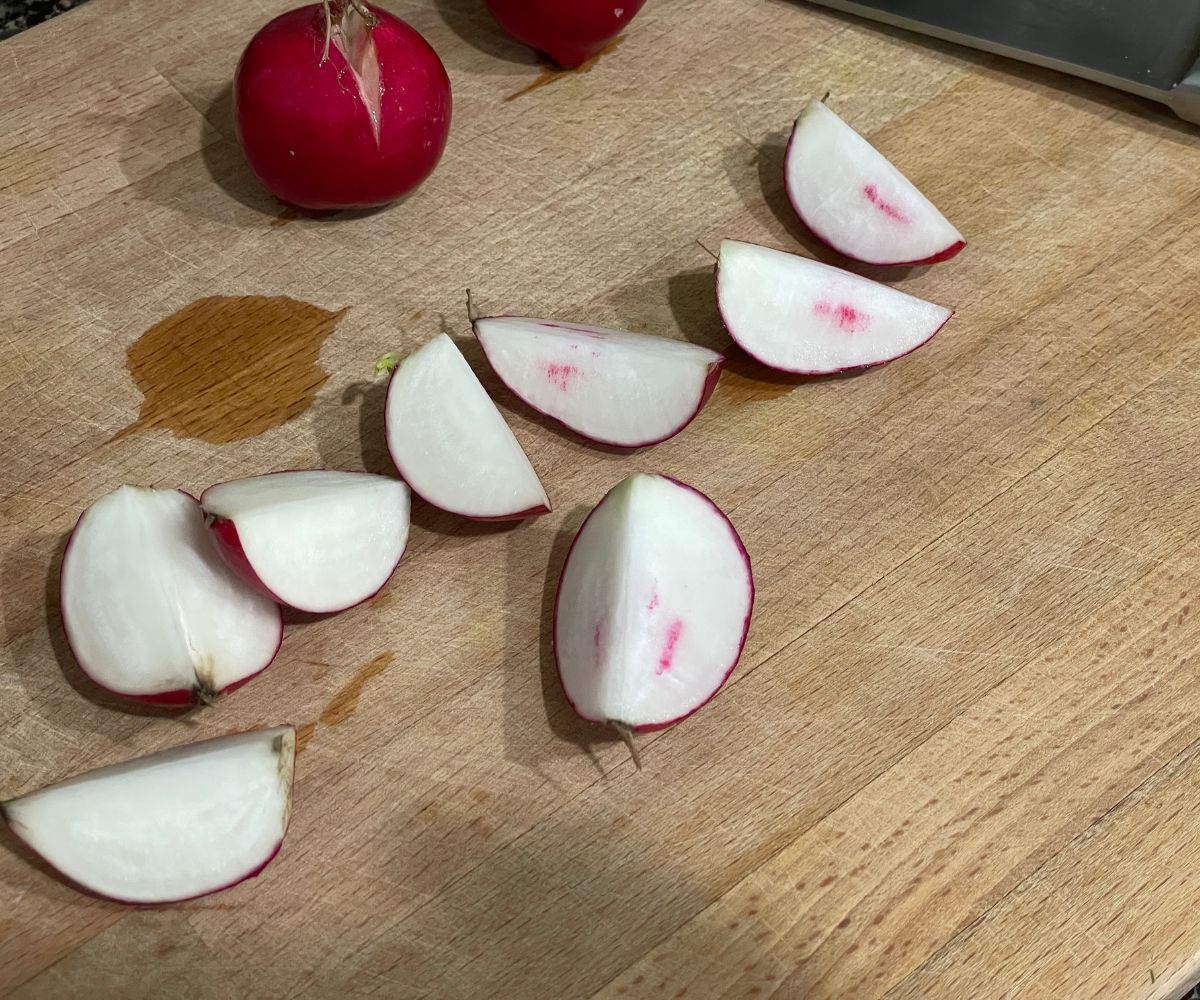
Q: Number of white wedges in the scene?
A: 8